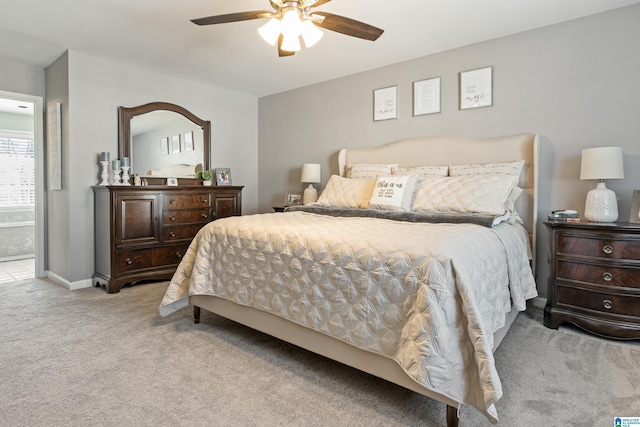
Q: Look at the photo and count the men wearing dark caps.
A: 0